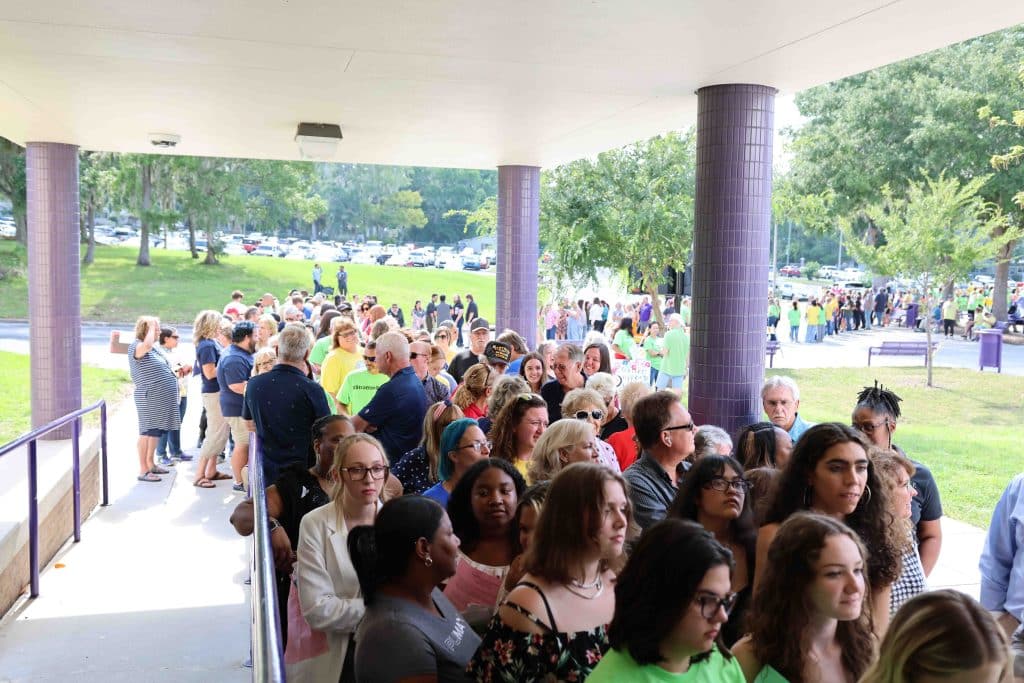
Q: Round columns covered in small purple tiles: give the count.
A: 3